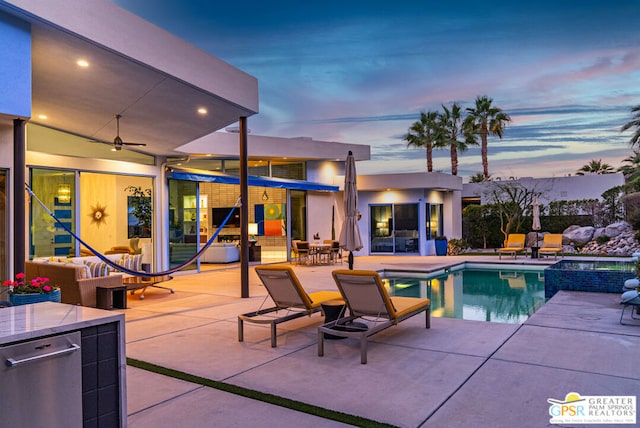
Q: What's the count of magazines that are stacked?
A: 0